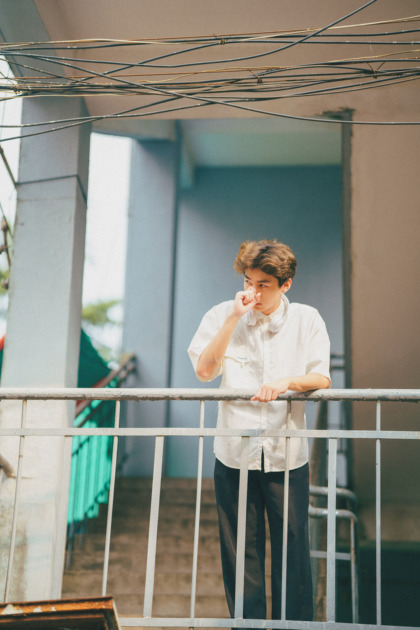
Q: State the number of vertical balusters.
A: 9